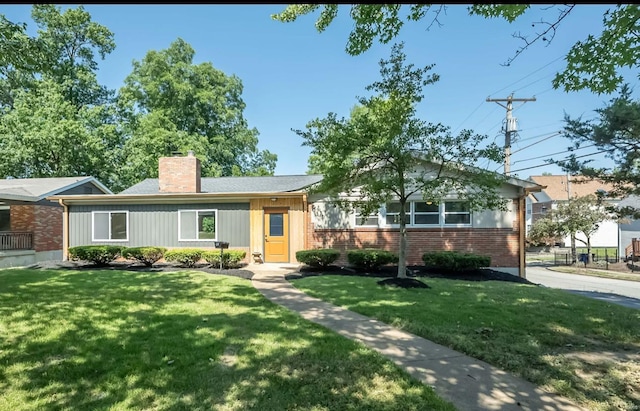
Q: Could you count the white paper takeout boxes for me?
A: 0